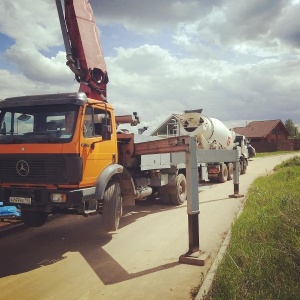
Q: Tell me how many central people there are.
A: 0